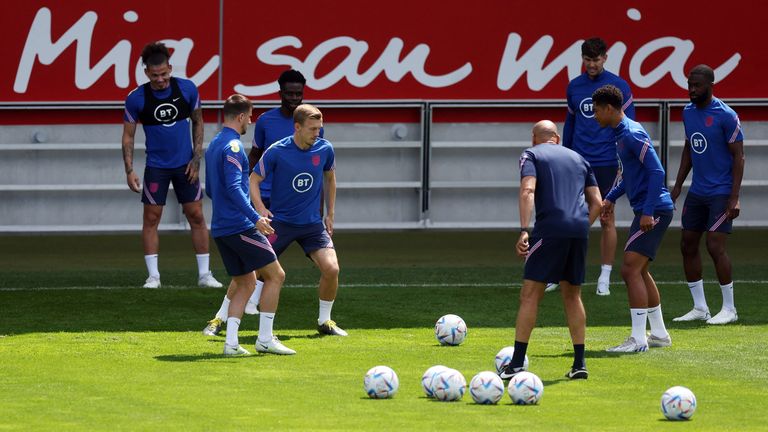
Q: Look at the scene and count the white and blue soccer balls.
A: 8